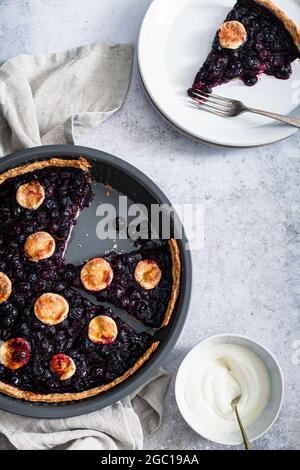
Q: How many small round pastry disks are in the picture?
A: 10